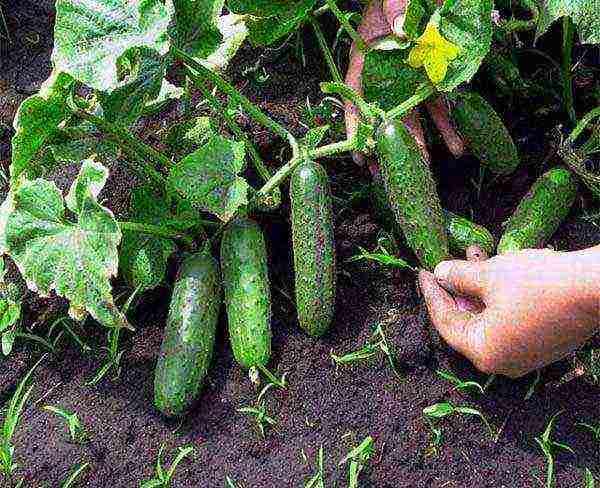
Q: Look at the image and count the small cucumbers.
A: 7